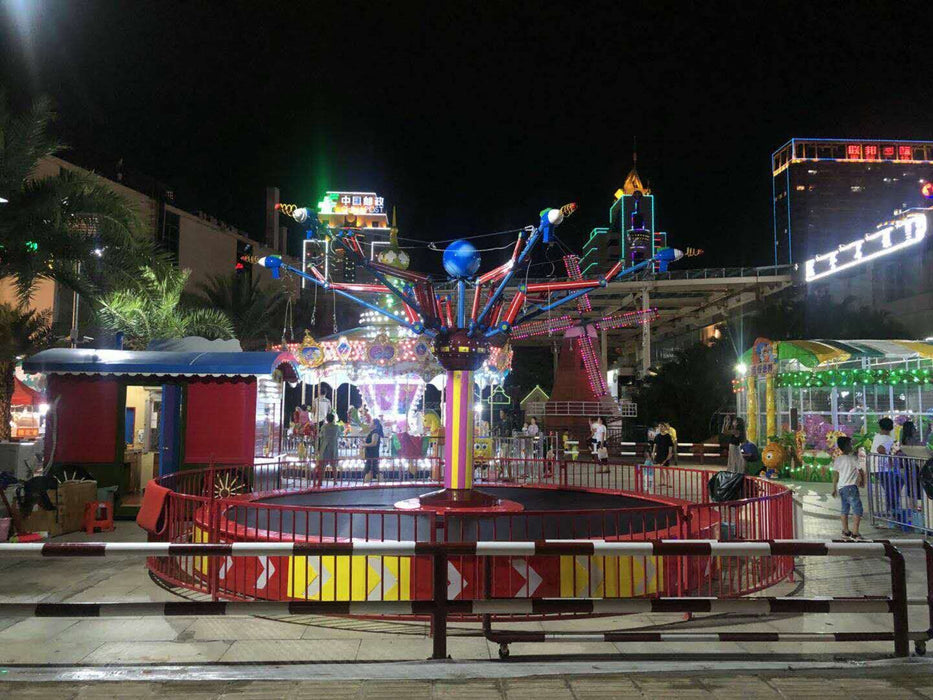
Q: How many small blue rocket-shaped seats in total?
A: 4